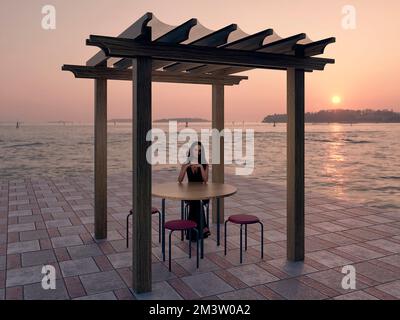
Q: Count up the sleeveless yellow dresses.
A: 0